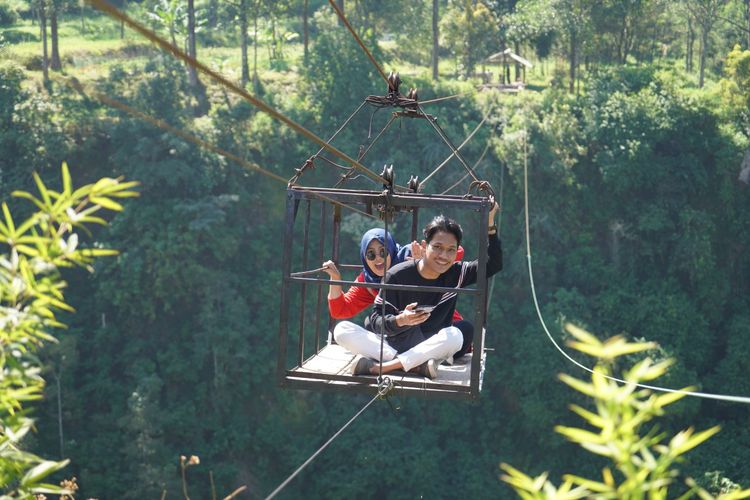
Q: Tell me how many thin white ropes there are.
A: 2